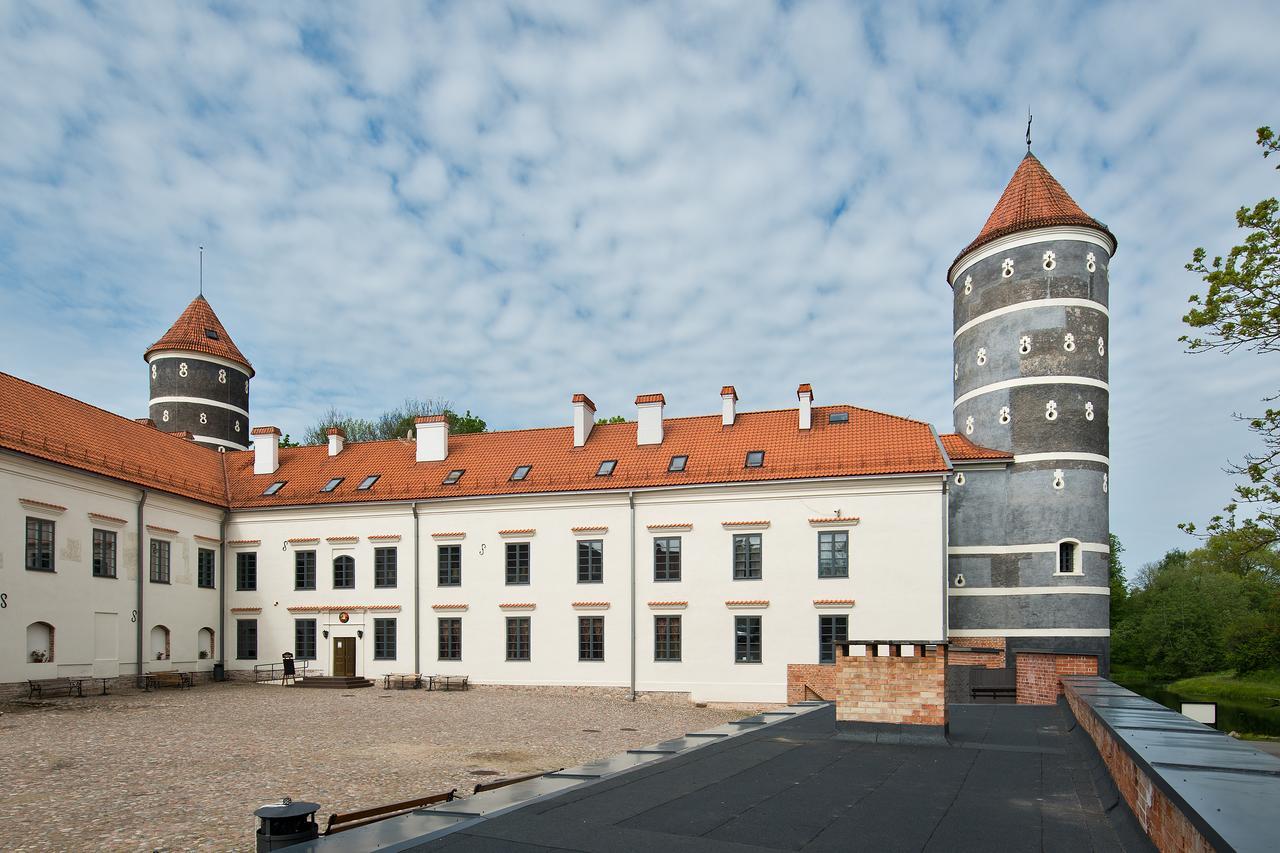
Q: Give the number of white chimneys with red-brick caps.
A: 7